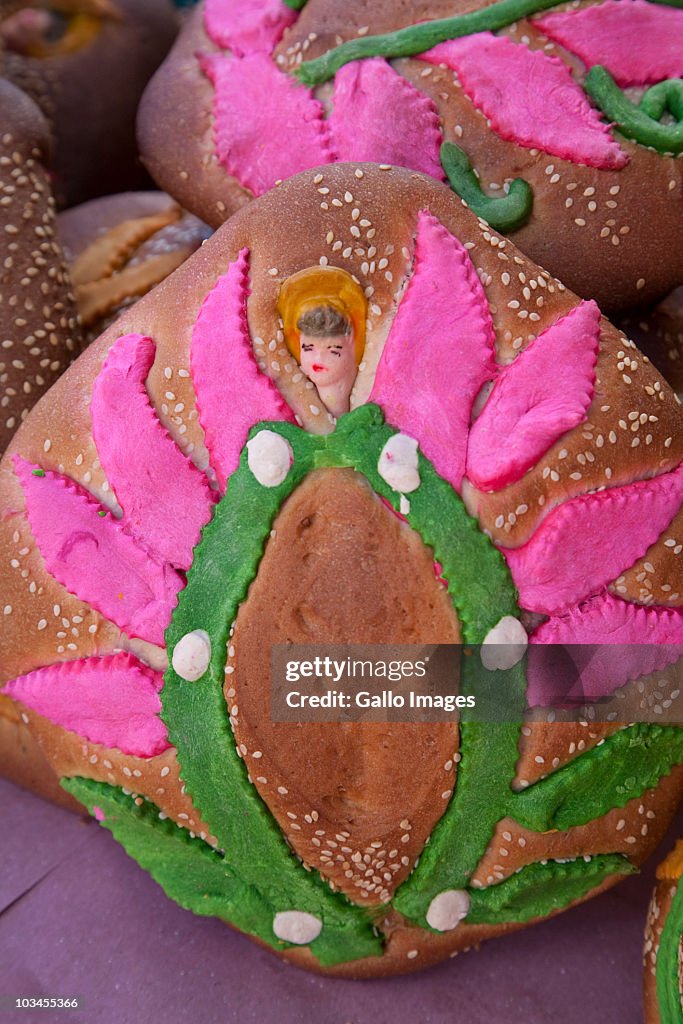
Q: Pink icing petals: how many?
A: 13